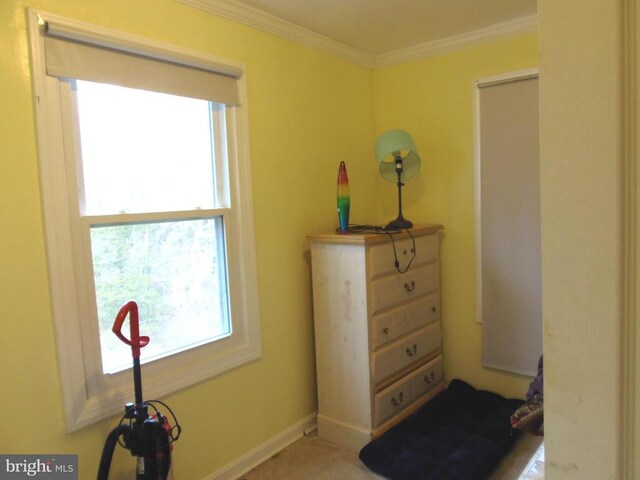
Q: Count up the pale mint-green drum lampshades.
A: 1